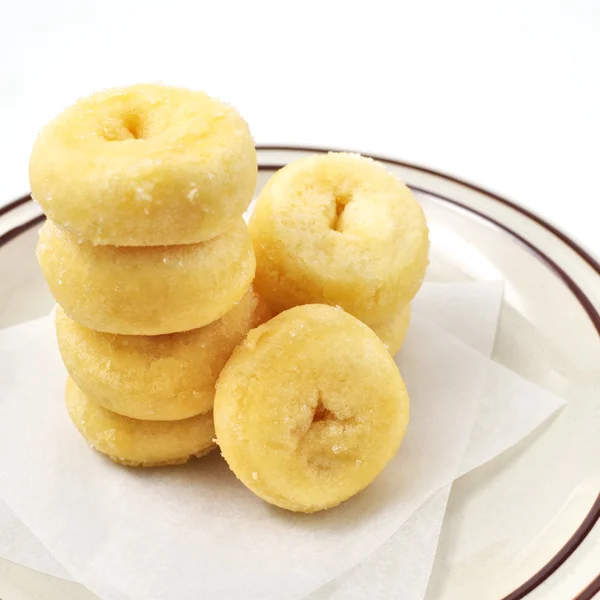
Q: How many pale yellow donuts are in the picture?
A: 7